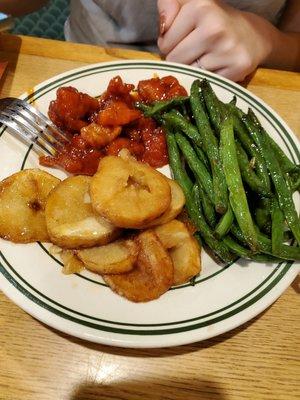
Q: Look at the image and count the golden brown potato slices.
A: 7